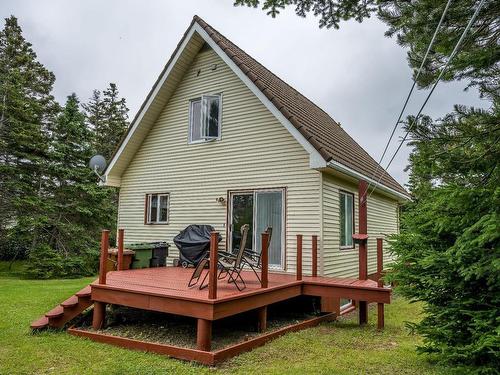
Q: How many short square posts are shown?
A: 7